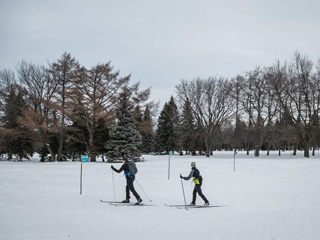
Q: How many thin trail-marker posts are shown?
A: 3